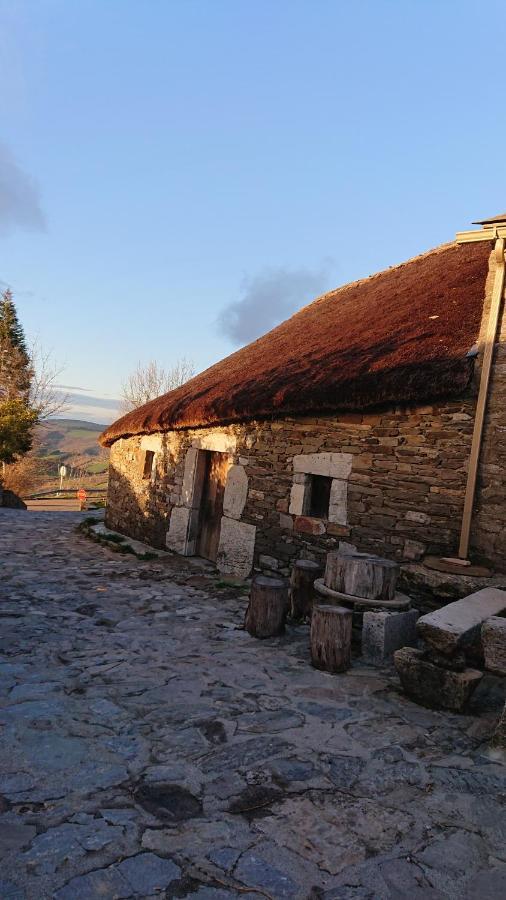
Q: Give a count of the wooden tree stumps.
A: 4